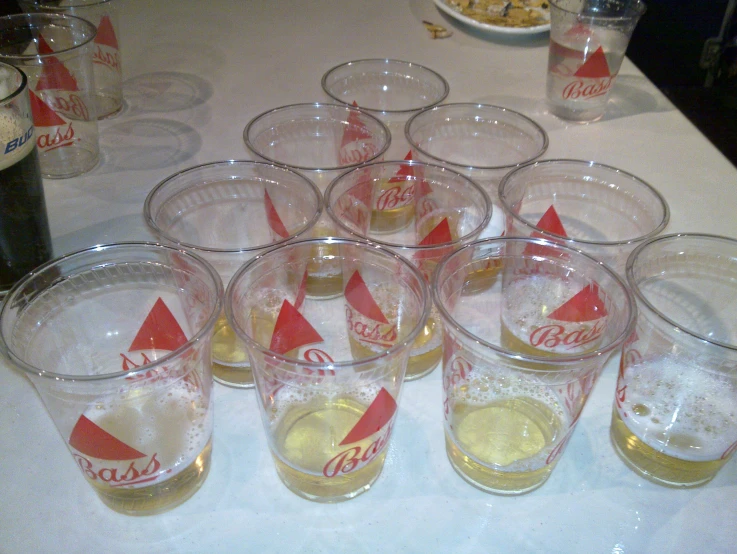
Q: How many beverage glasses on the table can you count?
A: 14